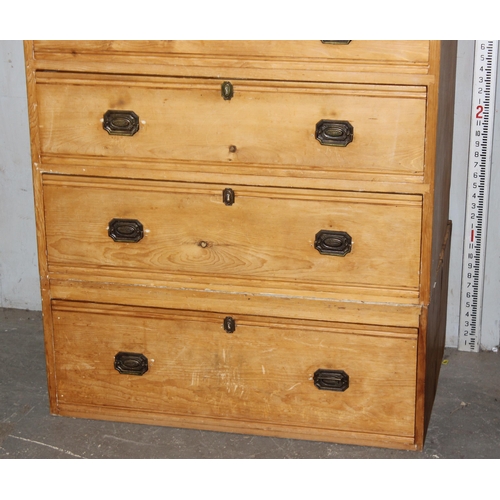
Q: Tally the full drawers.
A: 3